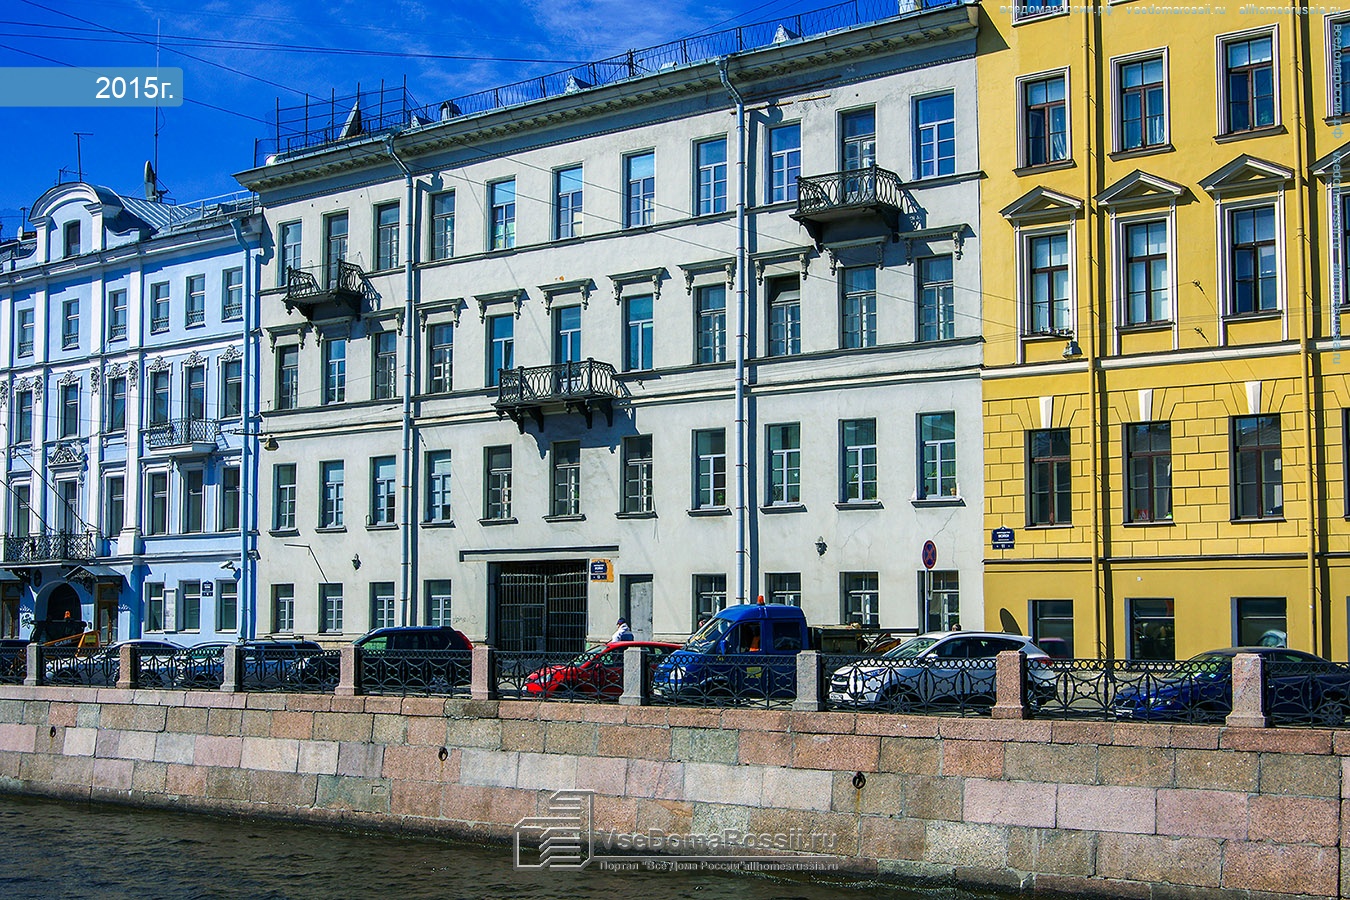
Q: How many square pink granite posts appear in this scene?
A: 5